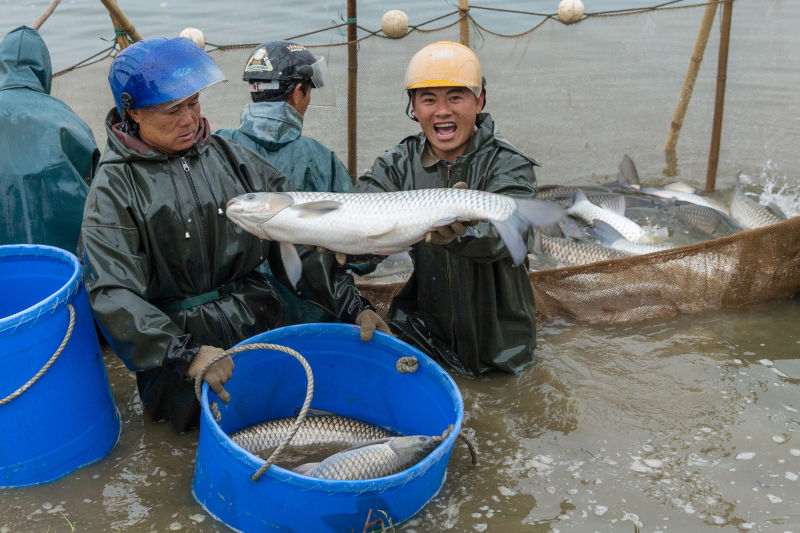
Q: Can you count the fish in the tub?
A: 2